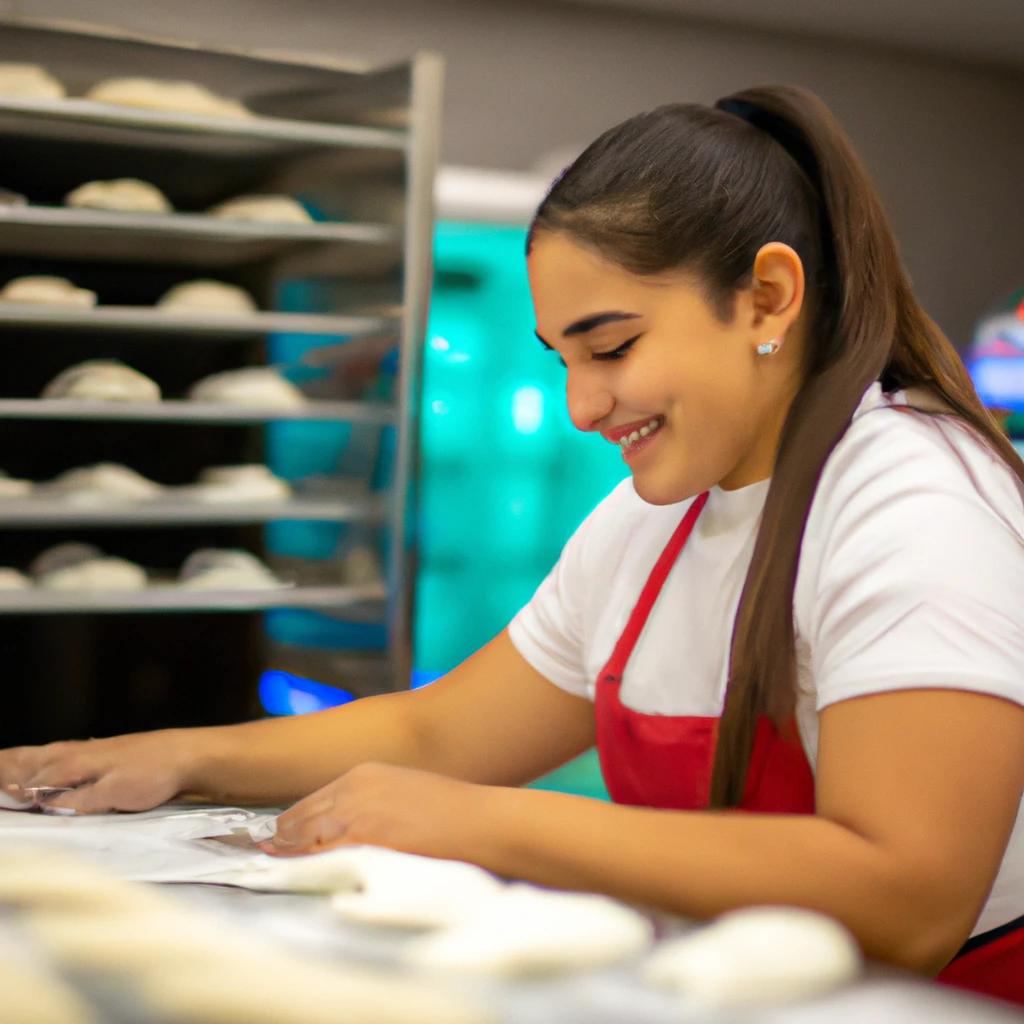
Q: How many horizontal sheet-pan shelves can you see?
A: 6